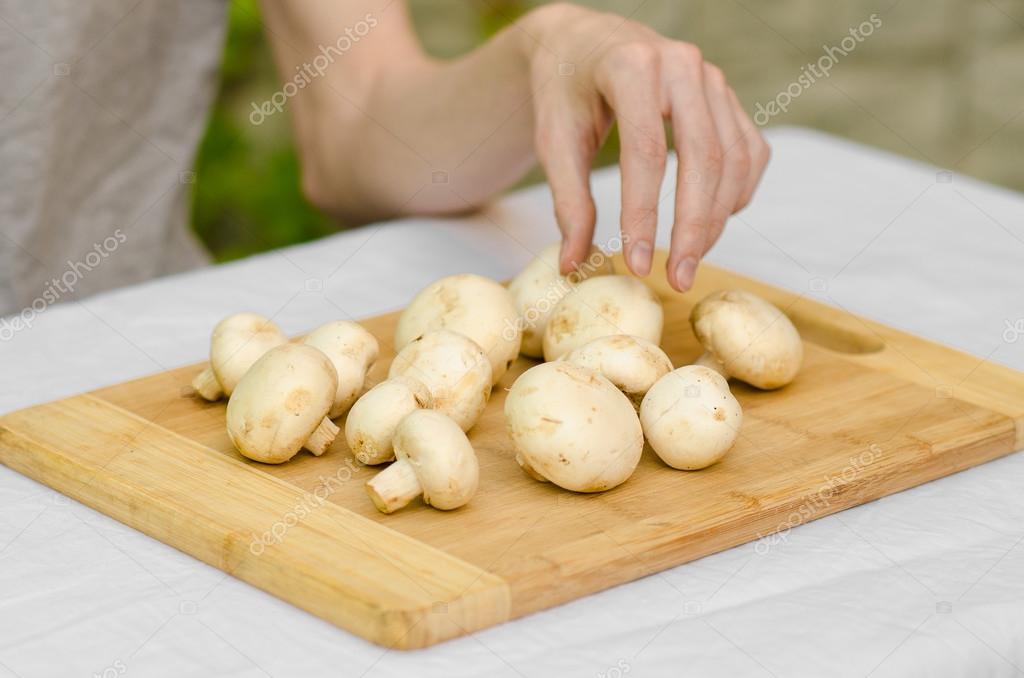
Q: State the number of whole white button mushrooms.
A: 13